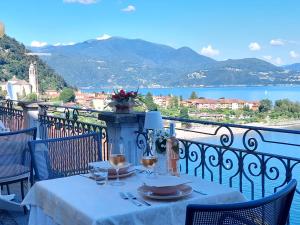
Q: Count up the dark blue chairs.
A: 3